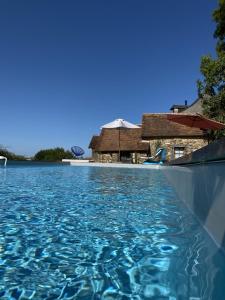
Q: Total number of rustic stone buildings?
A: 2